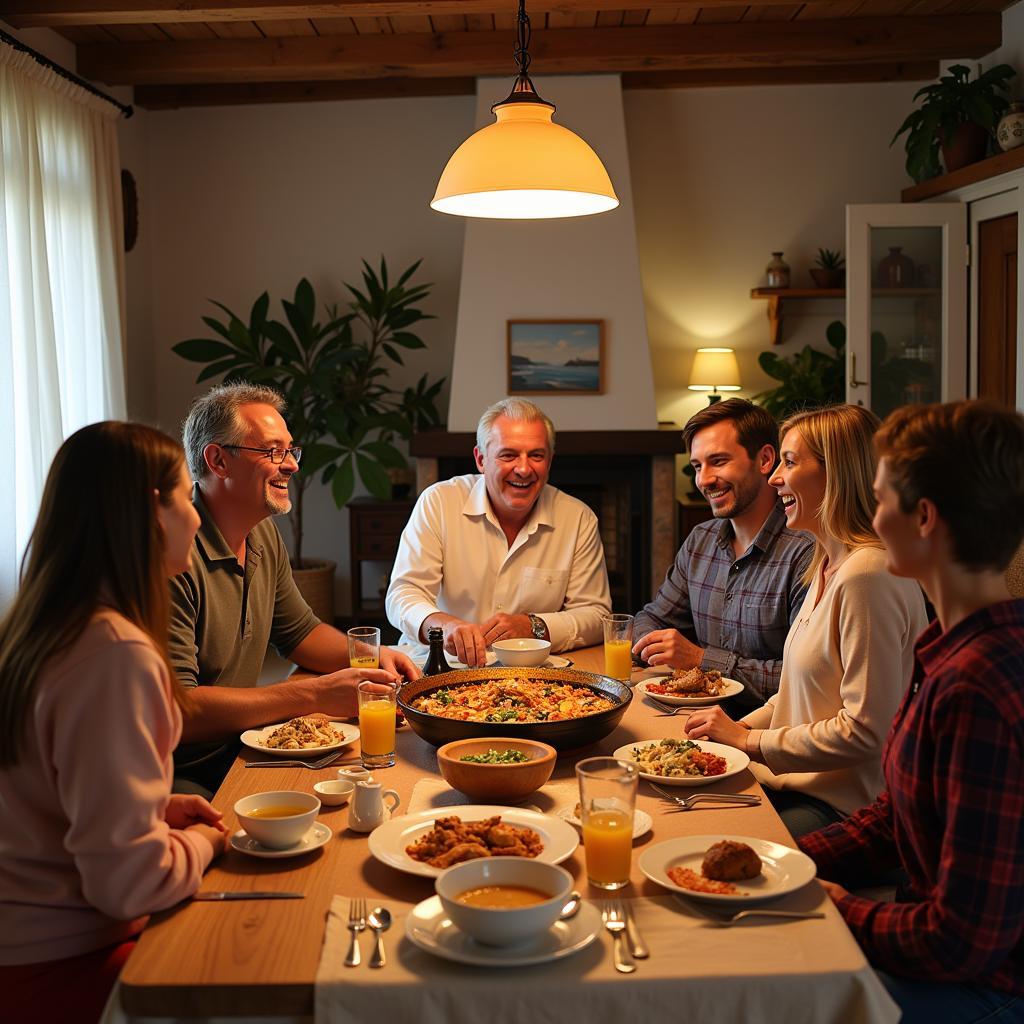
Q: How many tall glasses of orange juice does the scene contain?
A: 4